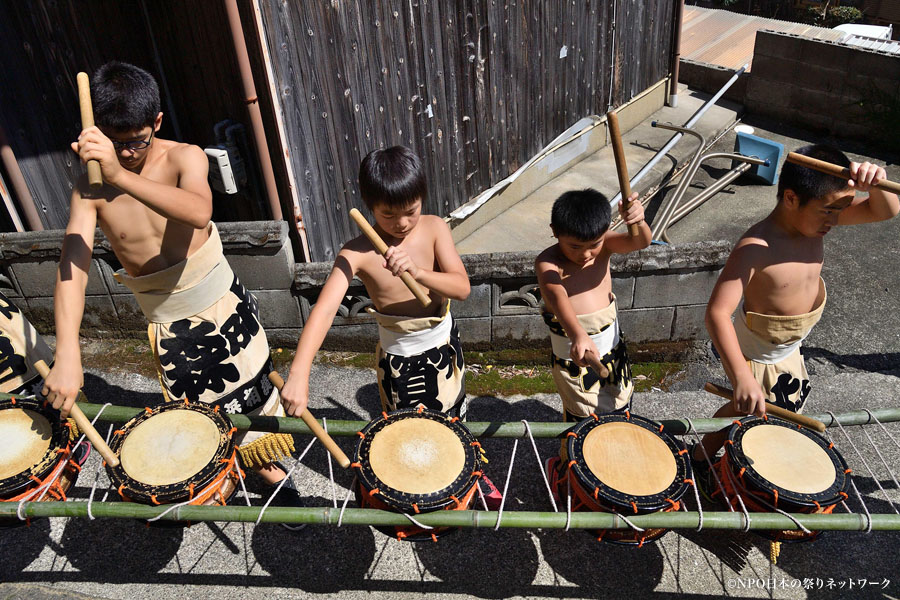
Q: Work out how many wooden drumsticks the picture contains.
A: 8